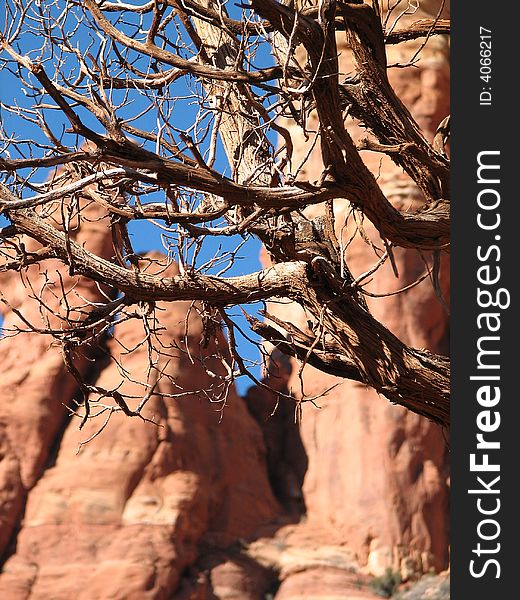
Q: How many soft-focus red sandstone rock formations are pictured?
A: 3